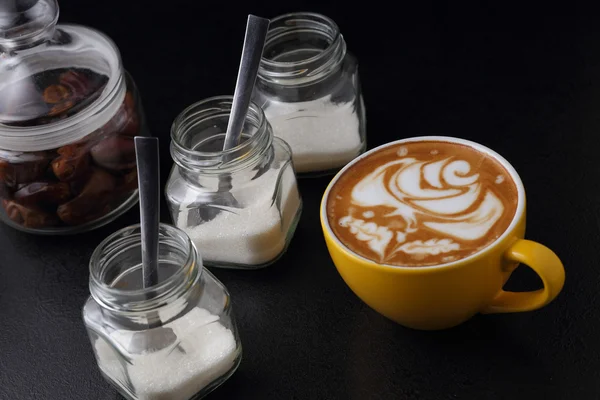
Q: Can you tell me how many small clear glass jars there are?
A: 3